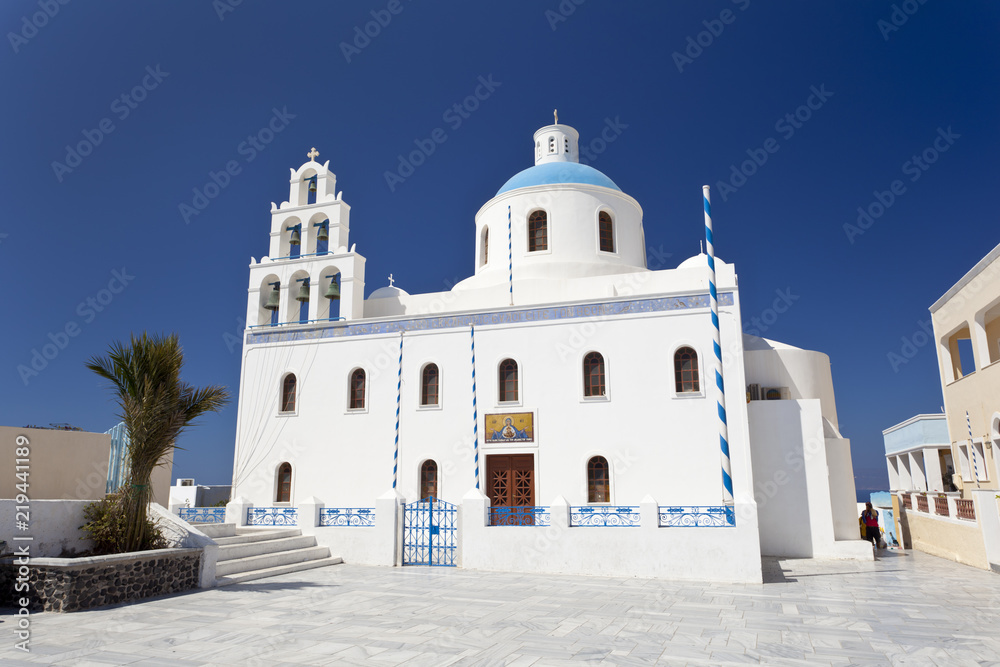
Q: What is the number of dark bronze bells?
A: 6